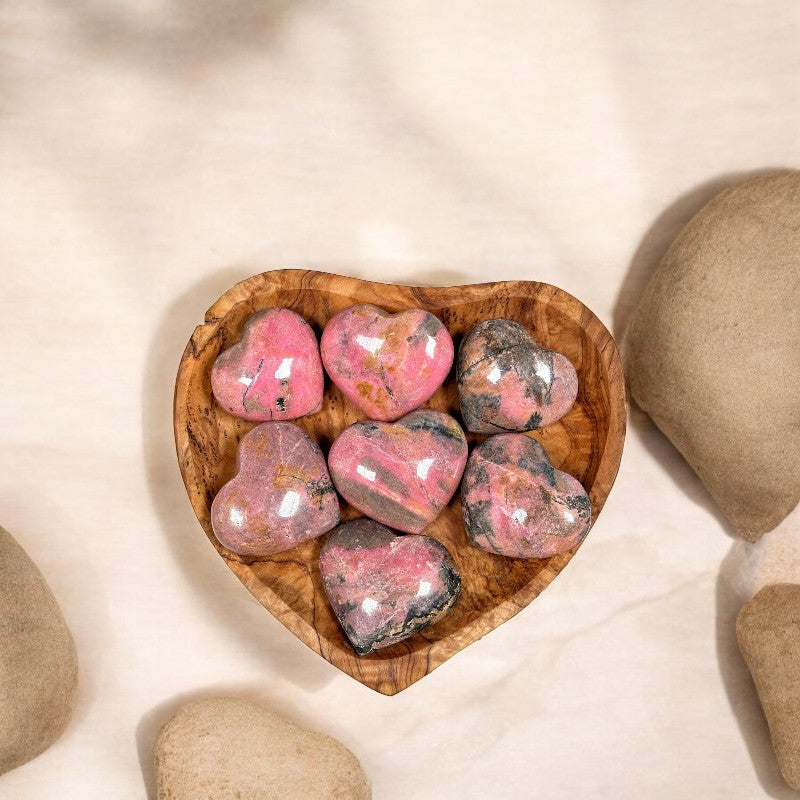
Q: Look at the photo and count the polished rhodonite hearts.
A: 7